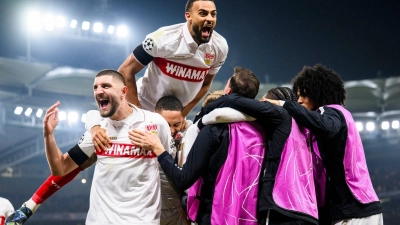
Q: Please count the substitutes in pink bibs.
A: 3